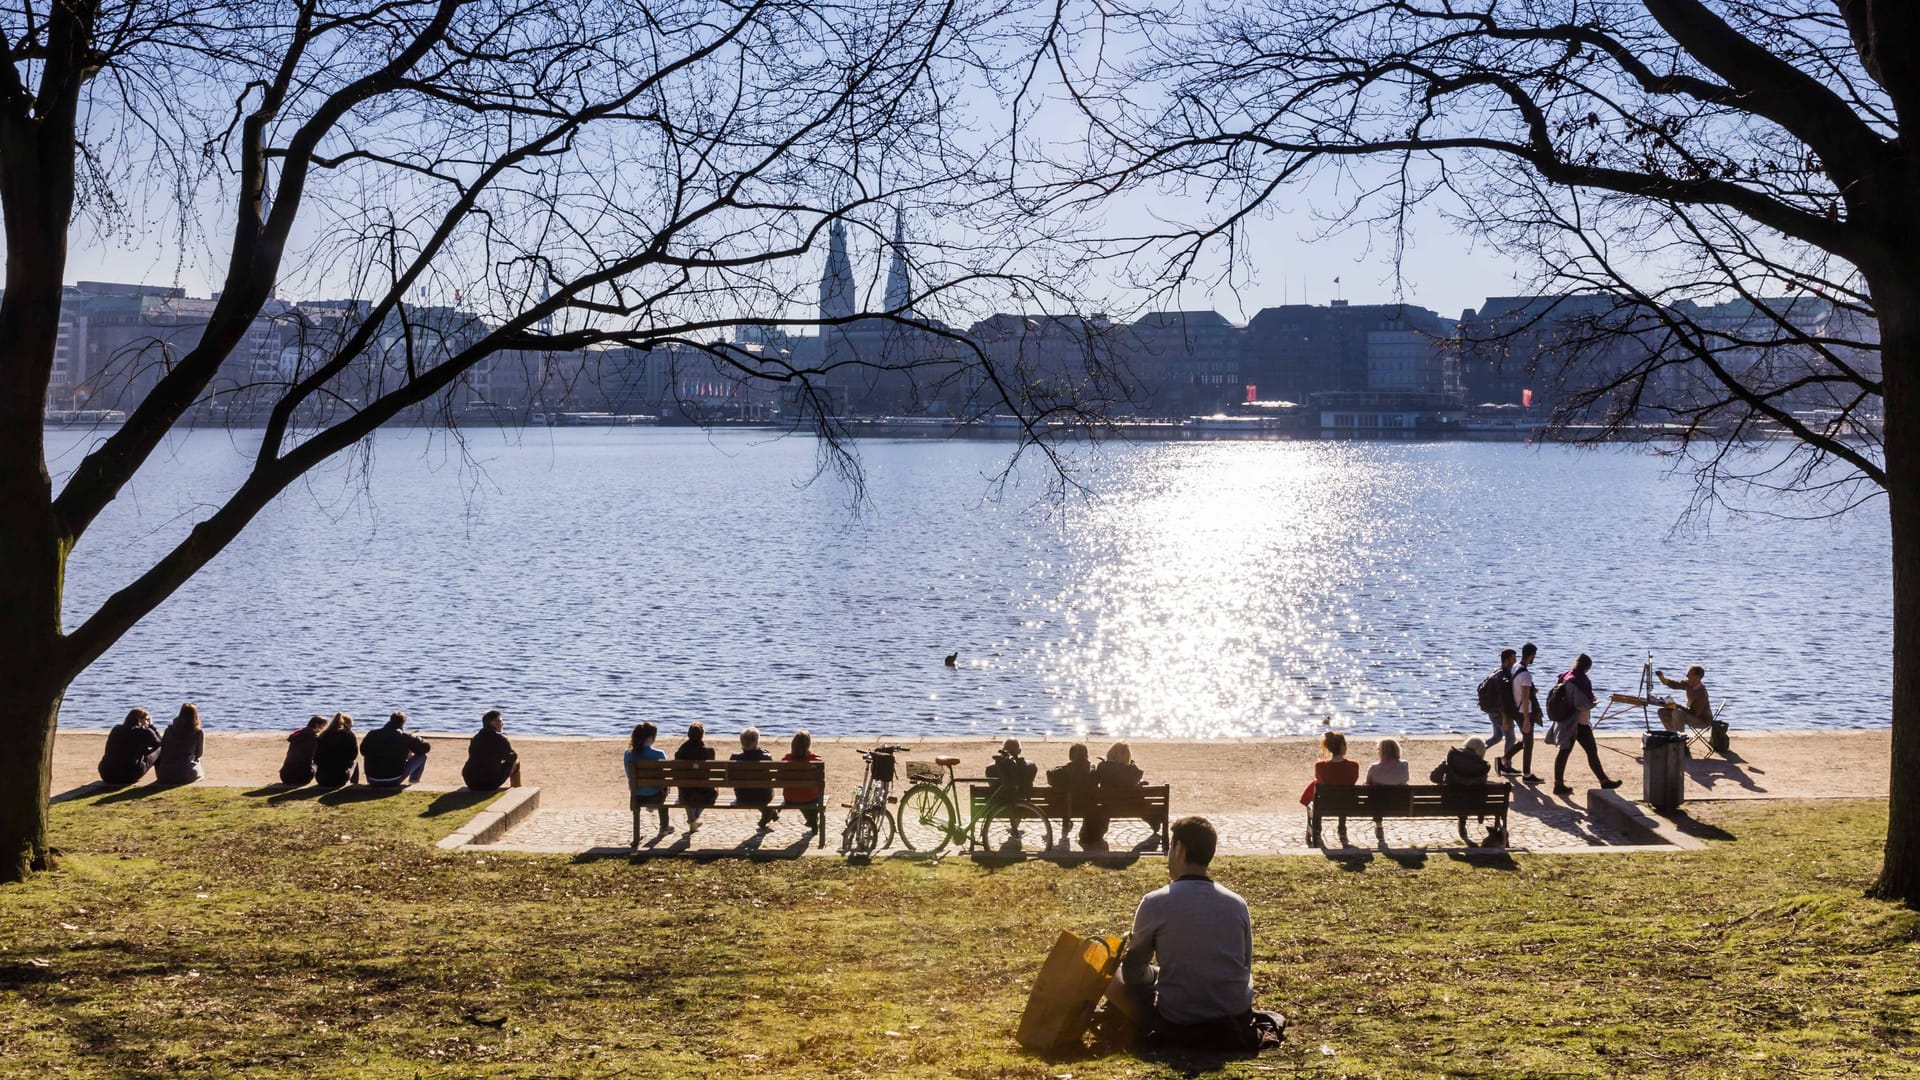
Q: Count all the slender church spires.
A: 2